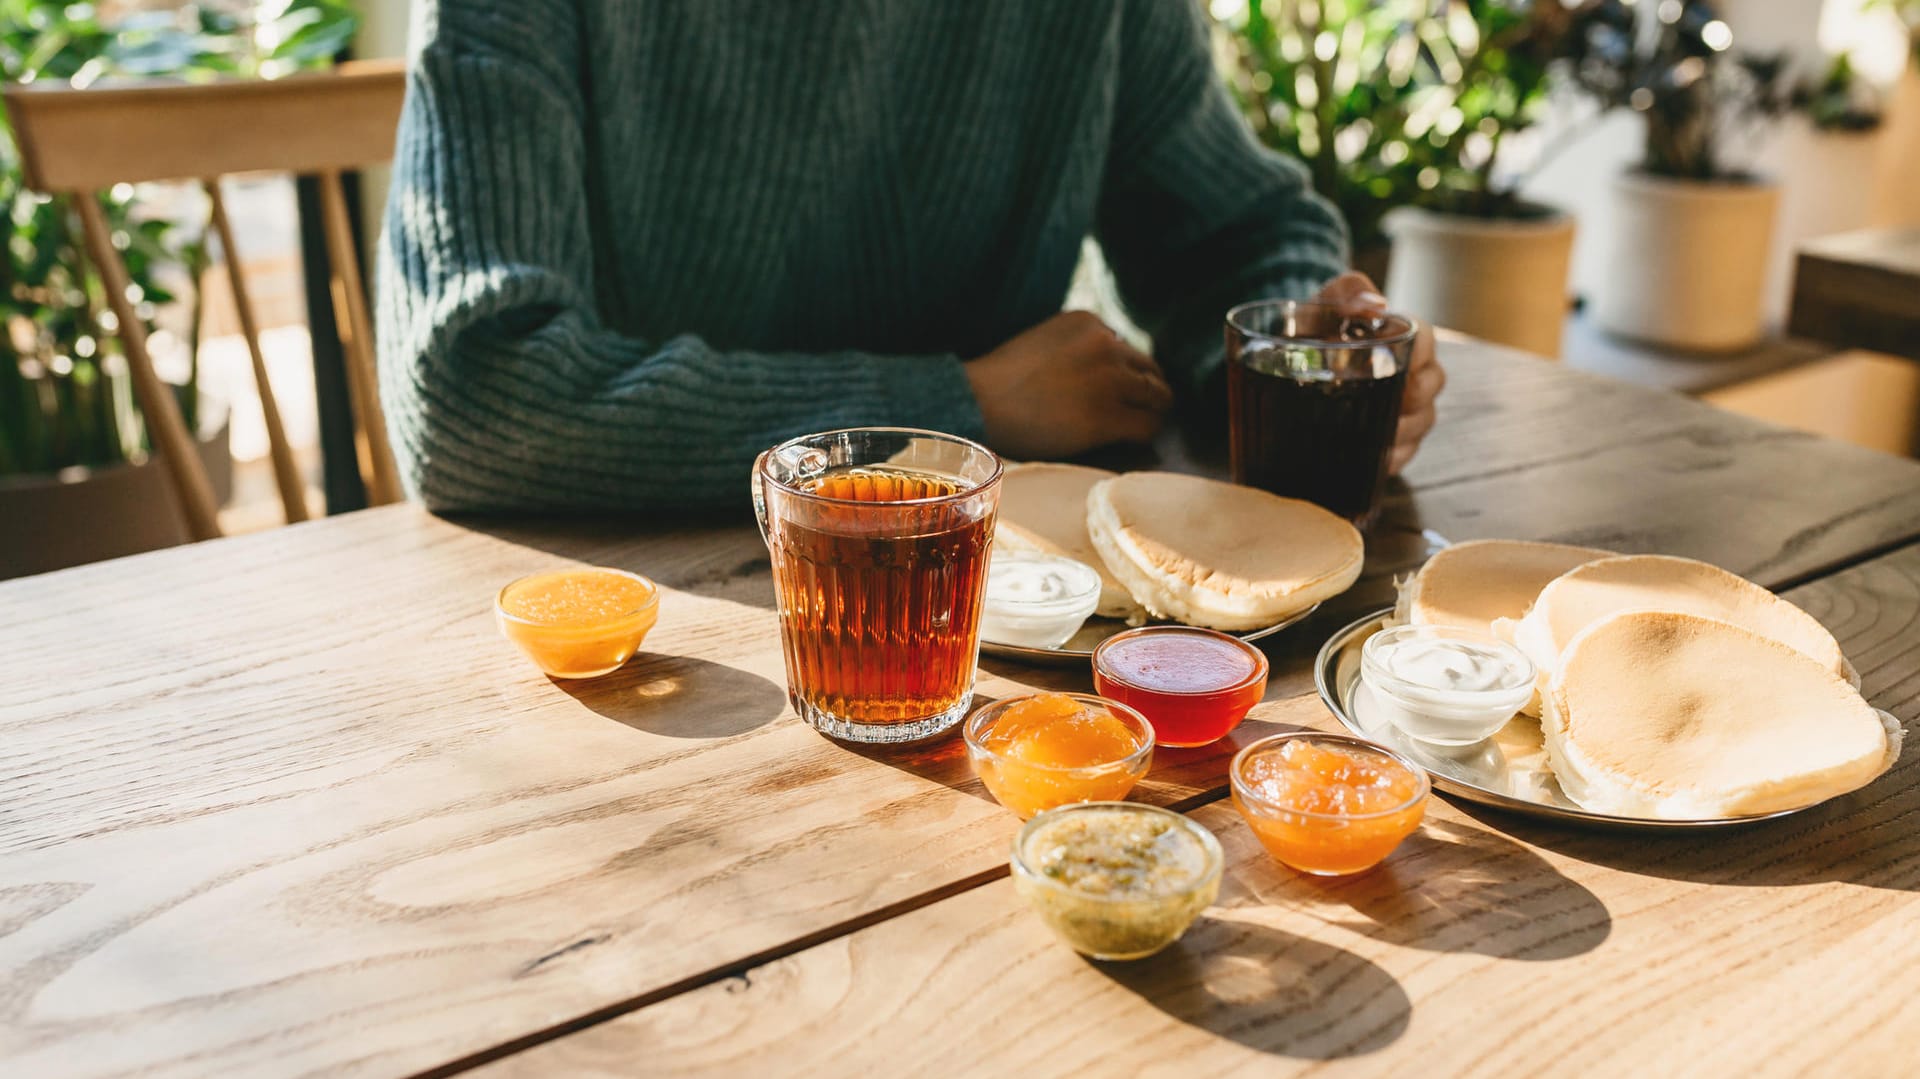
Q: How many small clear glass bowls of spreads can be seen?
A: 7